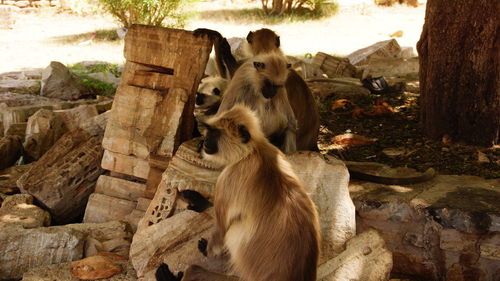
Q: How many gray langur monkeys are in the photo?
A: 4